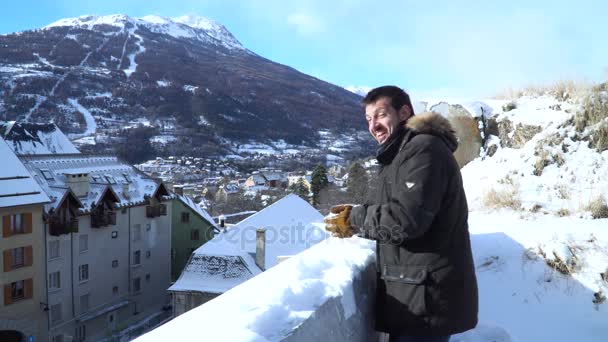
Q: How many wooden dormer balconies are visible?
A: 3